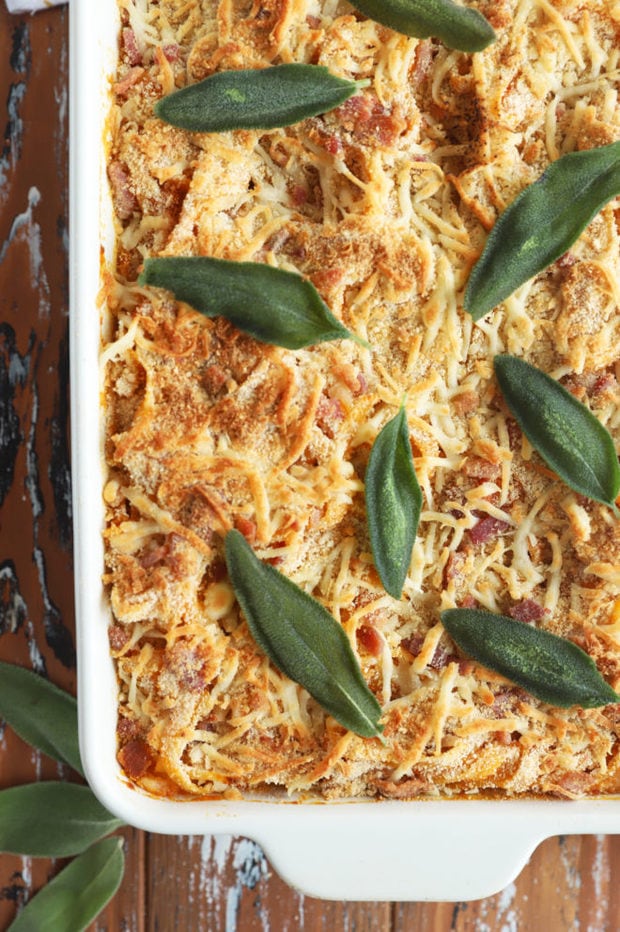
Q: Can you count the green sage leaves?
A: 11